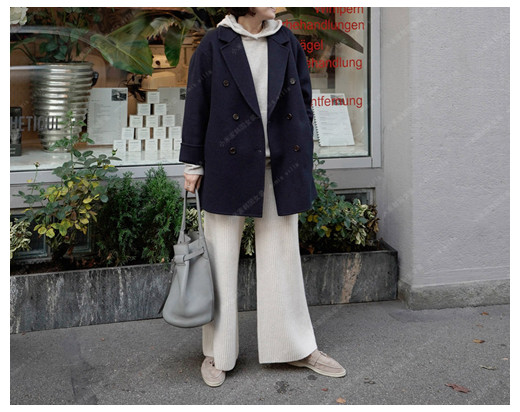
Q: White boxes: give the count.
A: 15